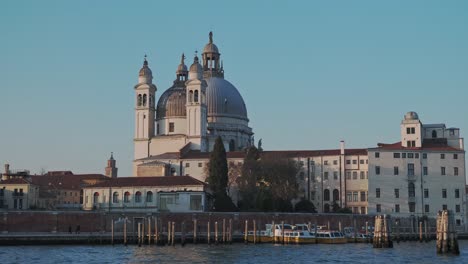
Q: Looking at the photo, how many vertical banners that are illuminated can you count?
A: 0